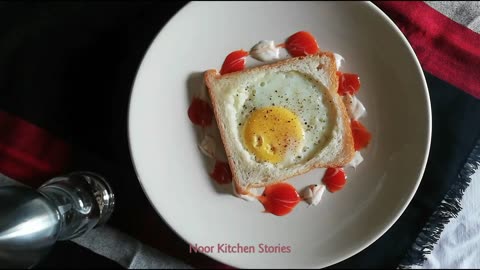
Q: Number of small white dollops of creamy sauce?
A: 7